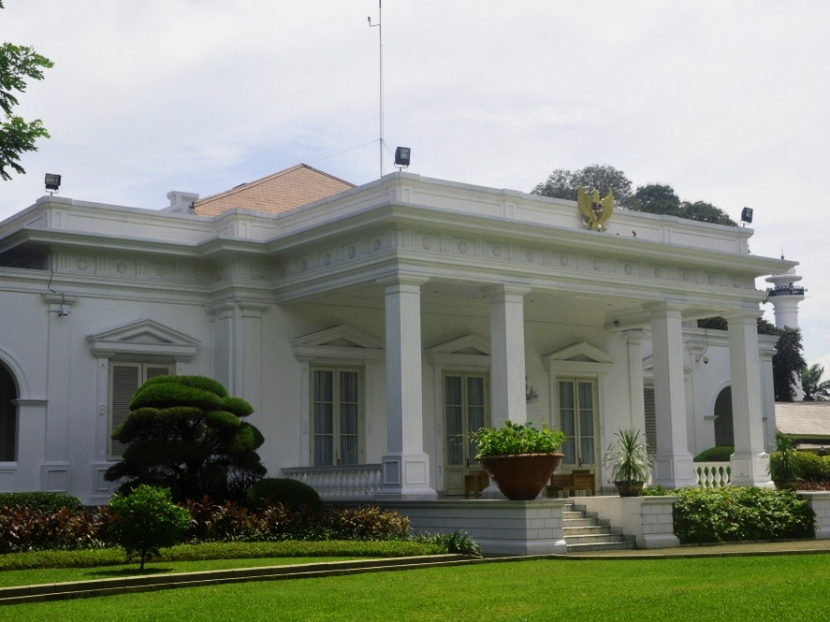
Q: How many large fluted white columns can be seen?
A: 4